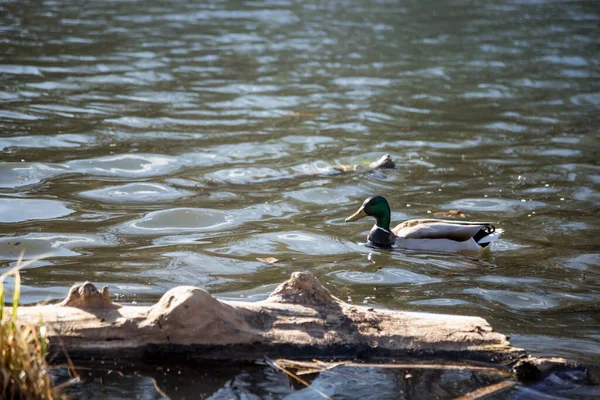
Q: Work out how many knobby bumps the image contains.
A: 3